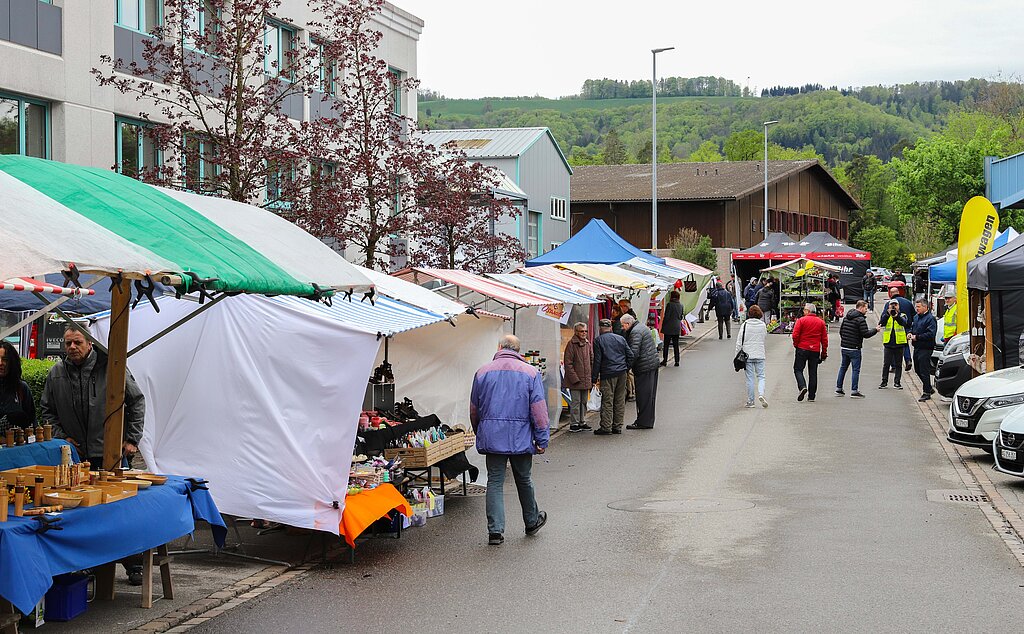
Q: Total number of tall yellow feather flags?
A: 1